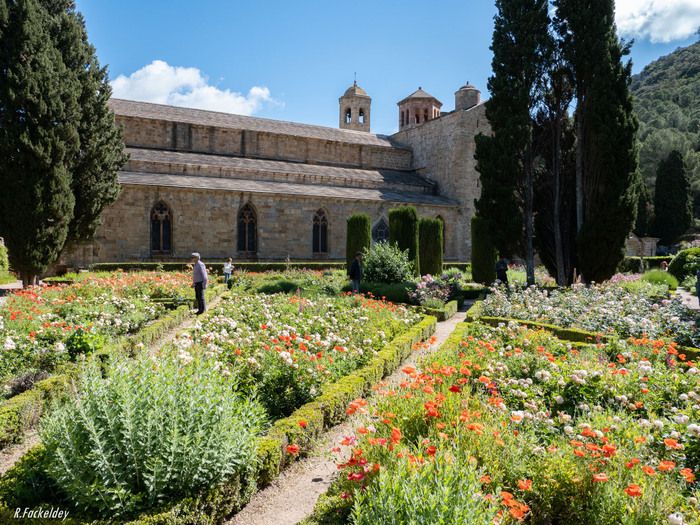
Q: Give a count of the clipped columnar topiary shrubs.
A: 4